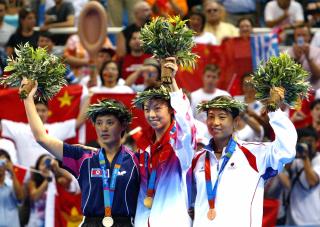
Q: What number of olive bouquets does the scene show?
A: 3